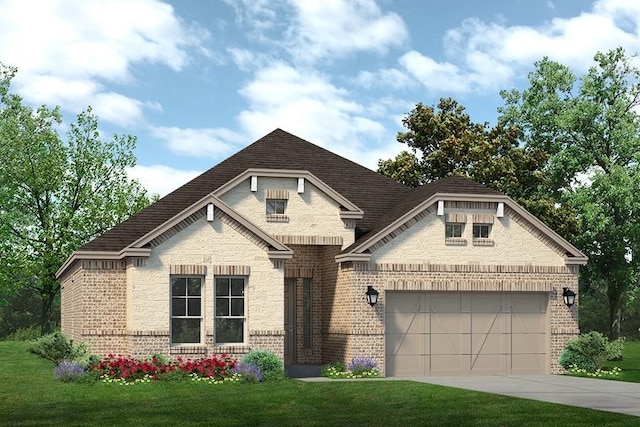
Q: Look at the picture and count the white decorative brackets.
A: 5